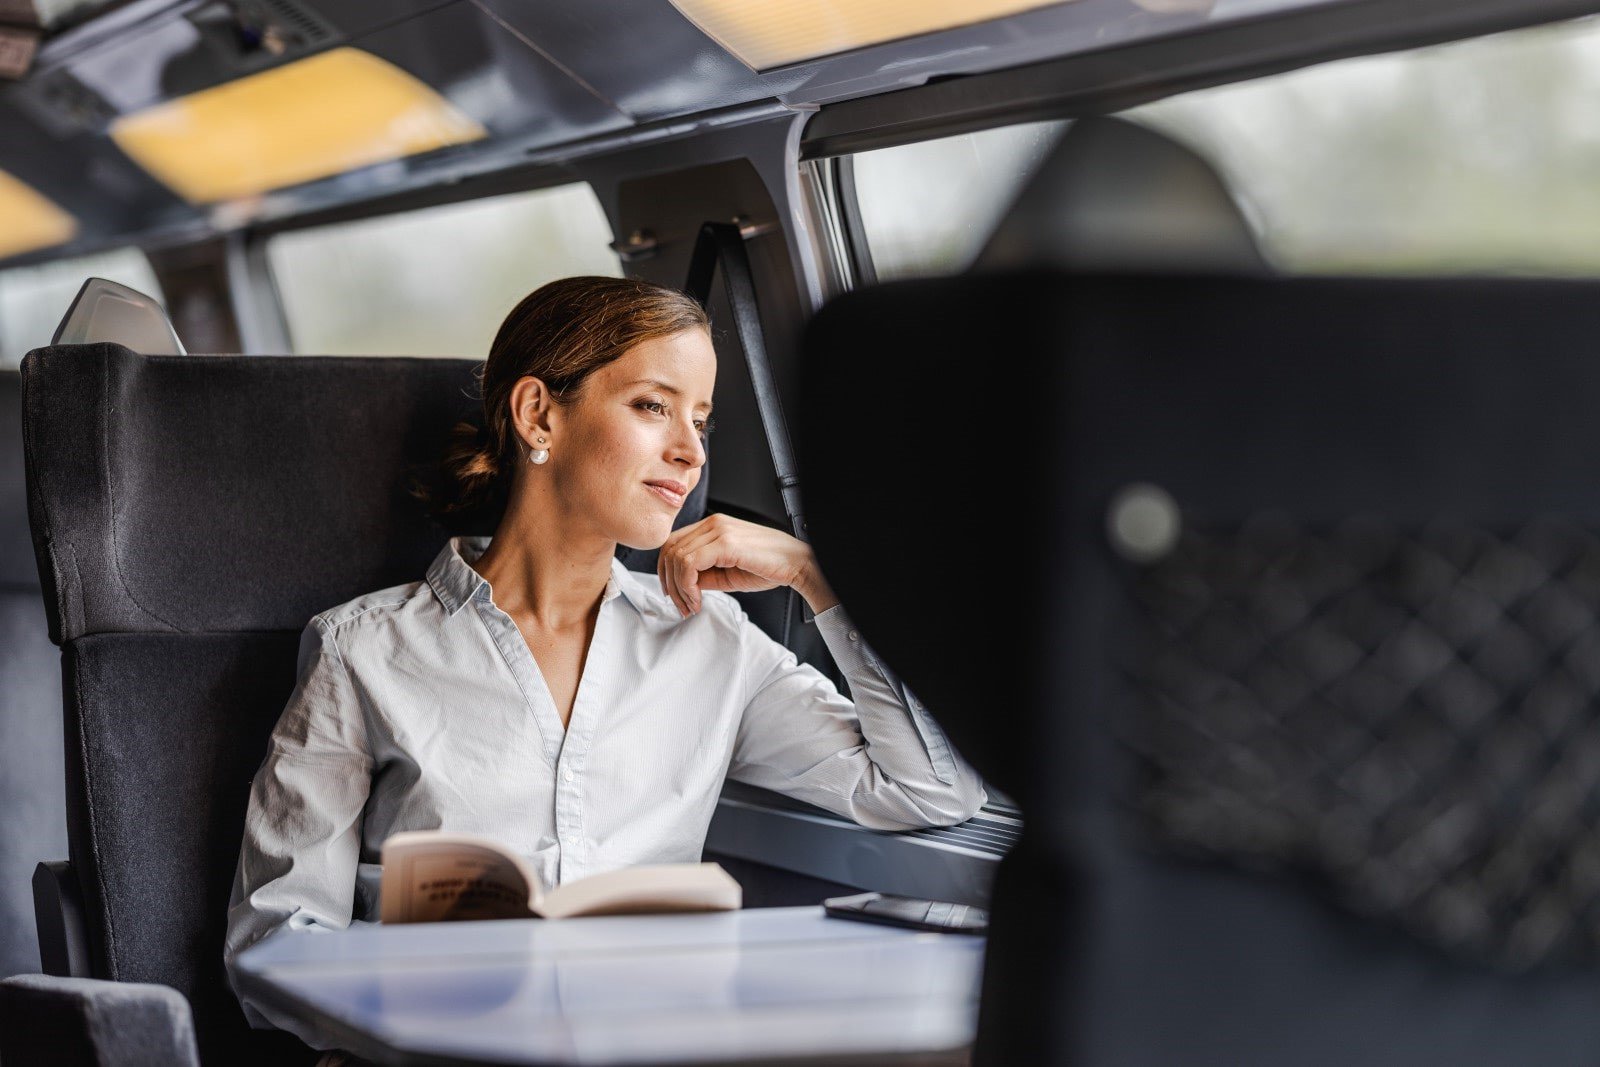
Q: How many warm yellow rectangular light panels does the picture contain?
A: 3